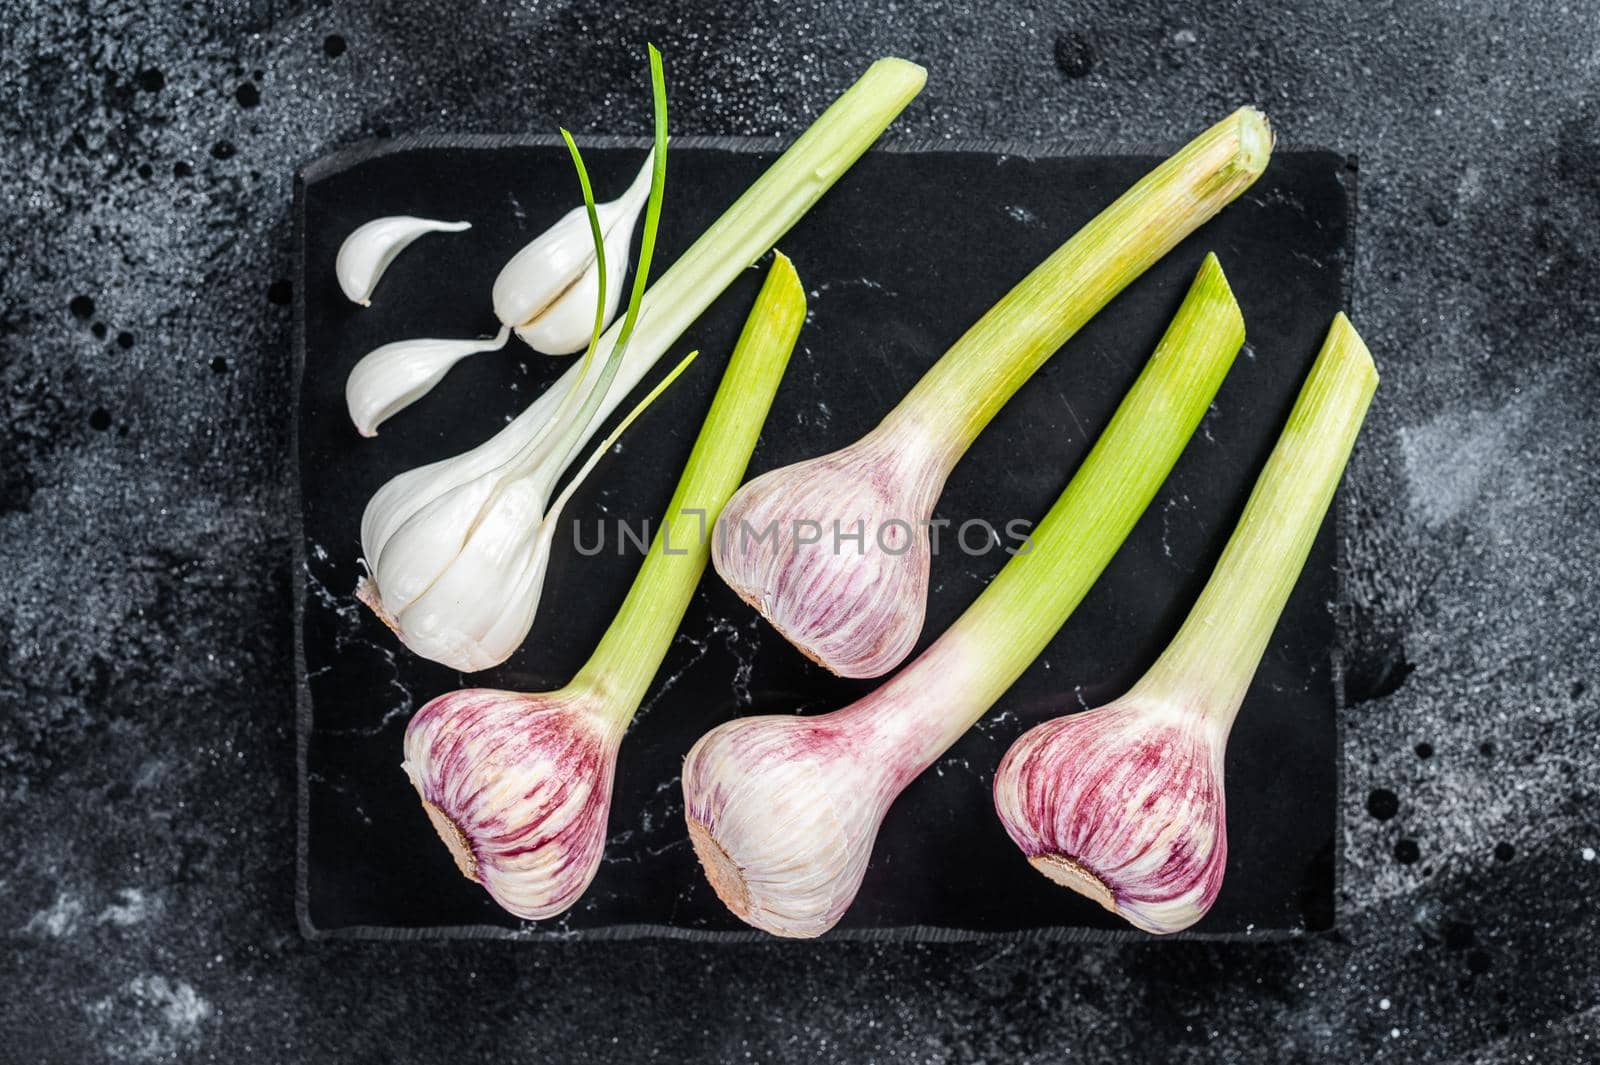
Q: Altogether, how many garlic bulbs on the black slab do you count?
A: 5